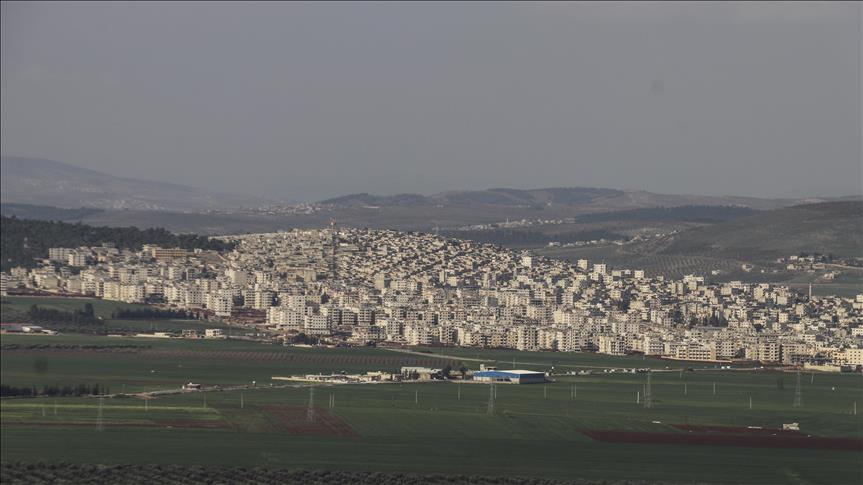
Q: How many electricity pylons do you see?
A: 5